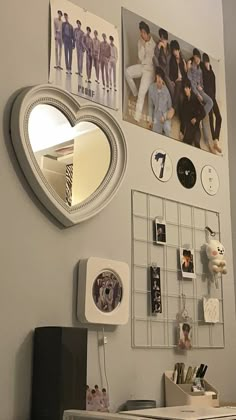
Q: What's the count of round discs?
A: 4